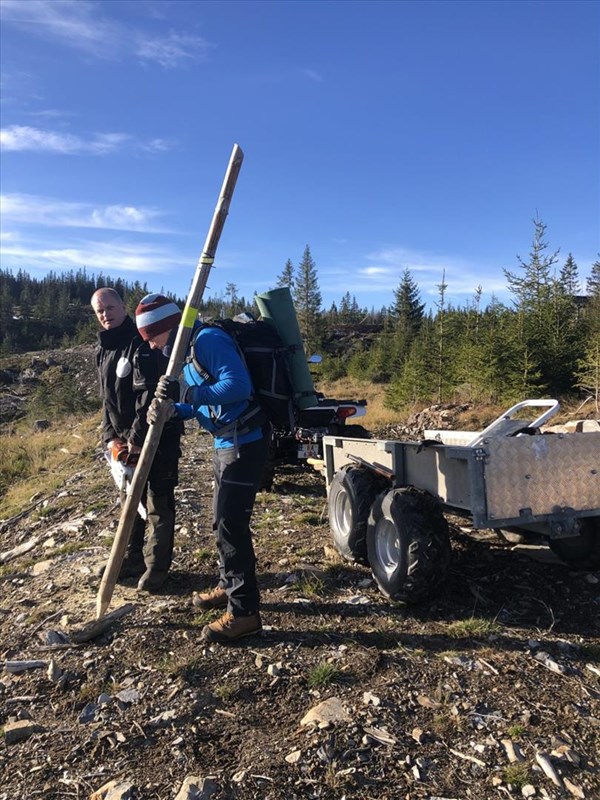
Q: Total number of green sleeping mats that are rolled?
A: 1